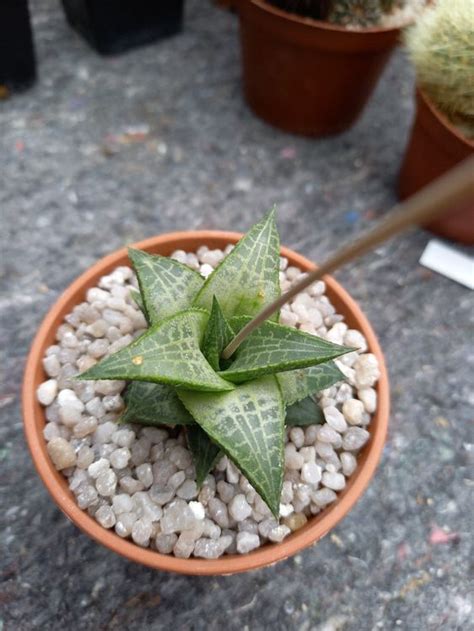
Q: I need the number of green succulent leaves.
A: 11